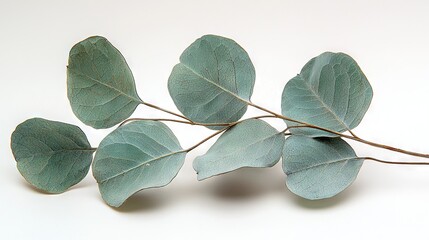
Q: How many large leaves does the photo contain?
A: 7